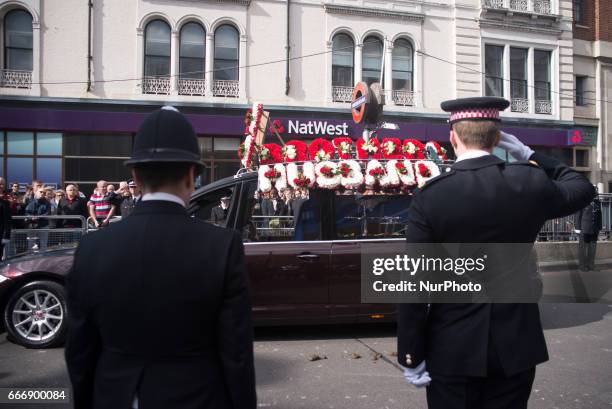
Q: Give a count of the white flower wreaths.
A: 7